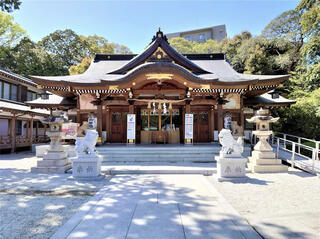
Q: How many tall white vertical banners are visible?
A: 2